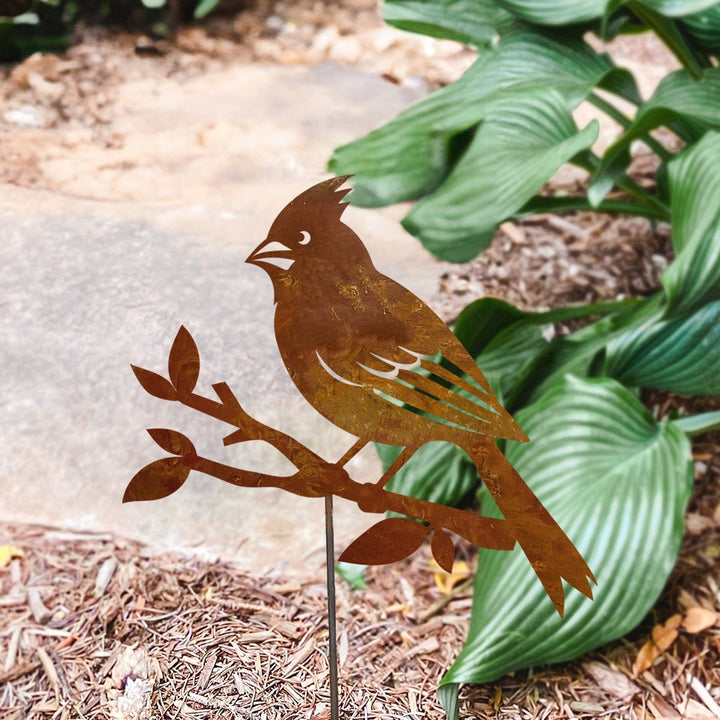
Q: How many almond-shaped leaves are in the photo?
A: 6